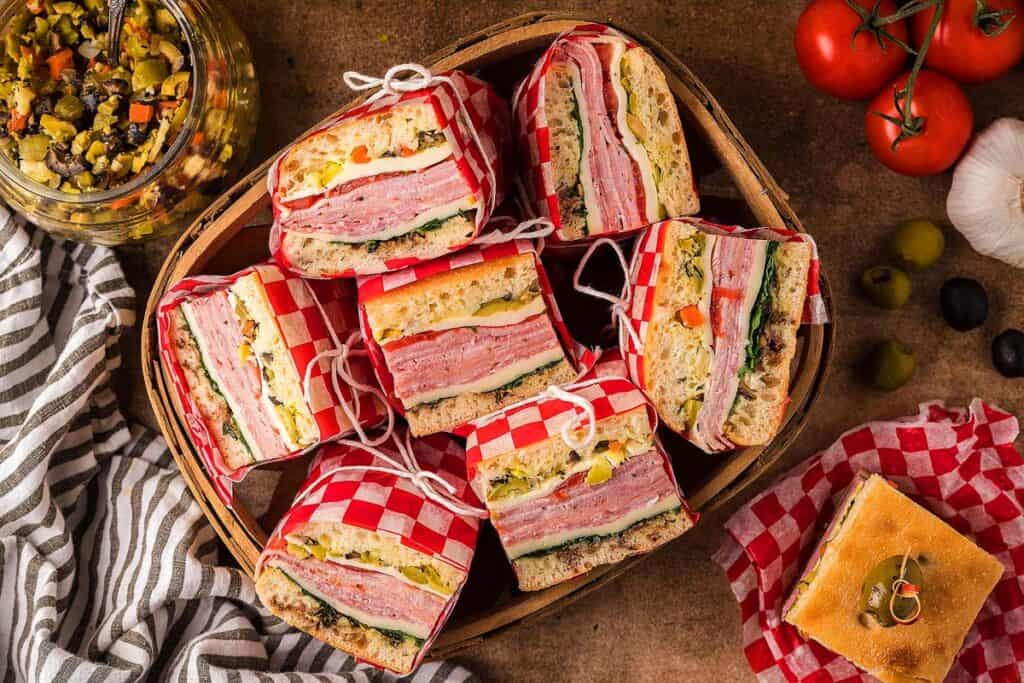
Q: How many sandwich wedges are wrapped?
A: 7